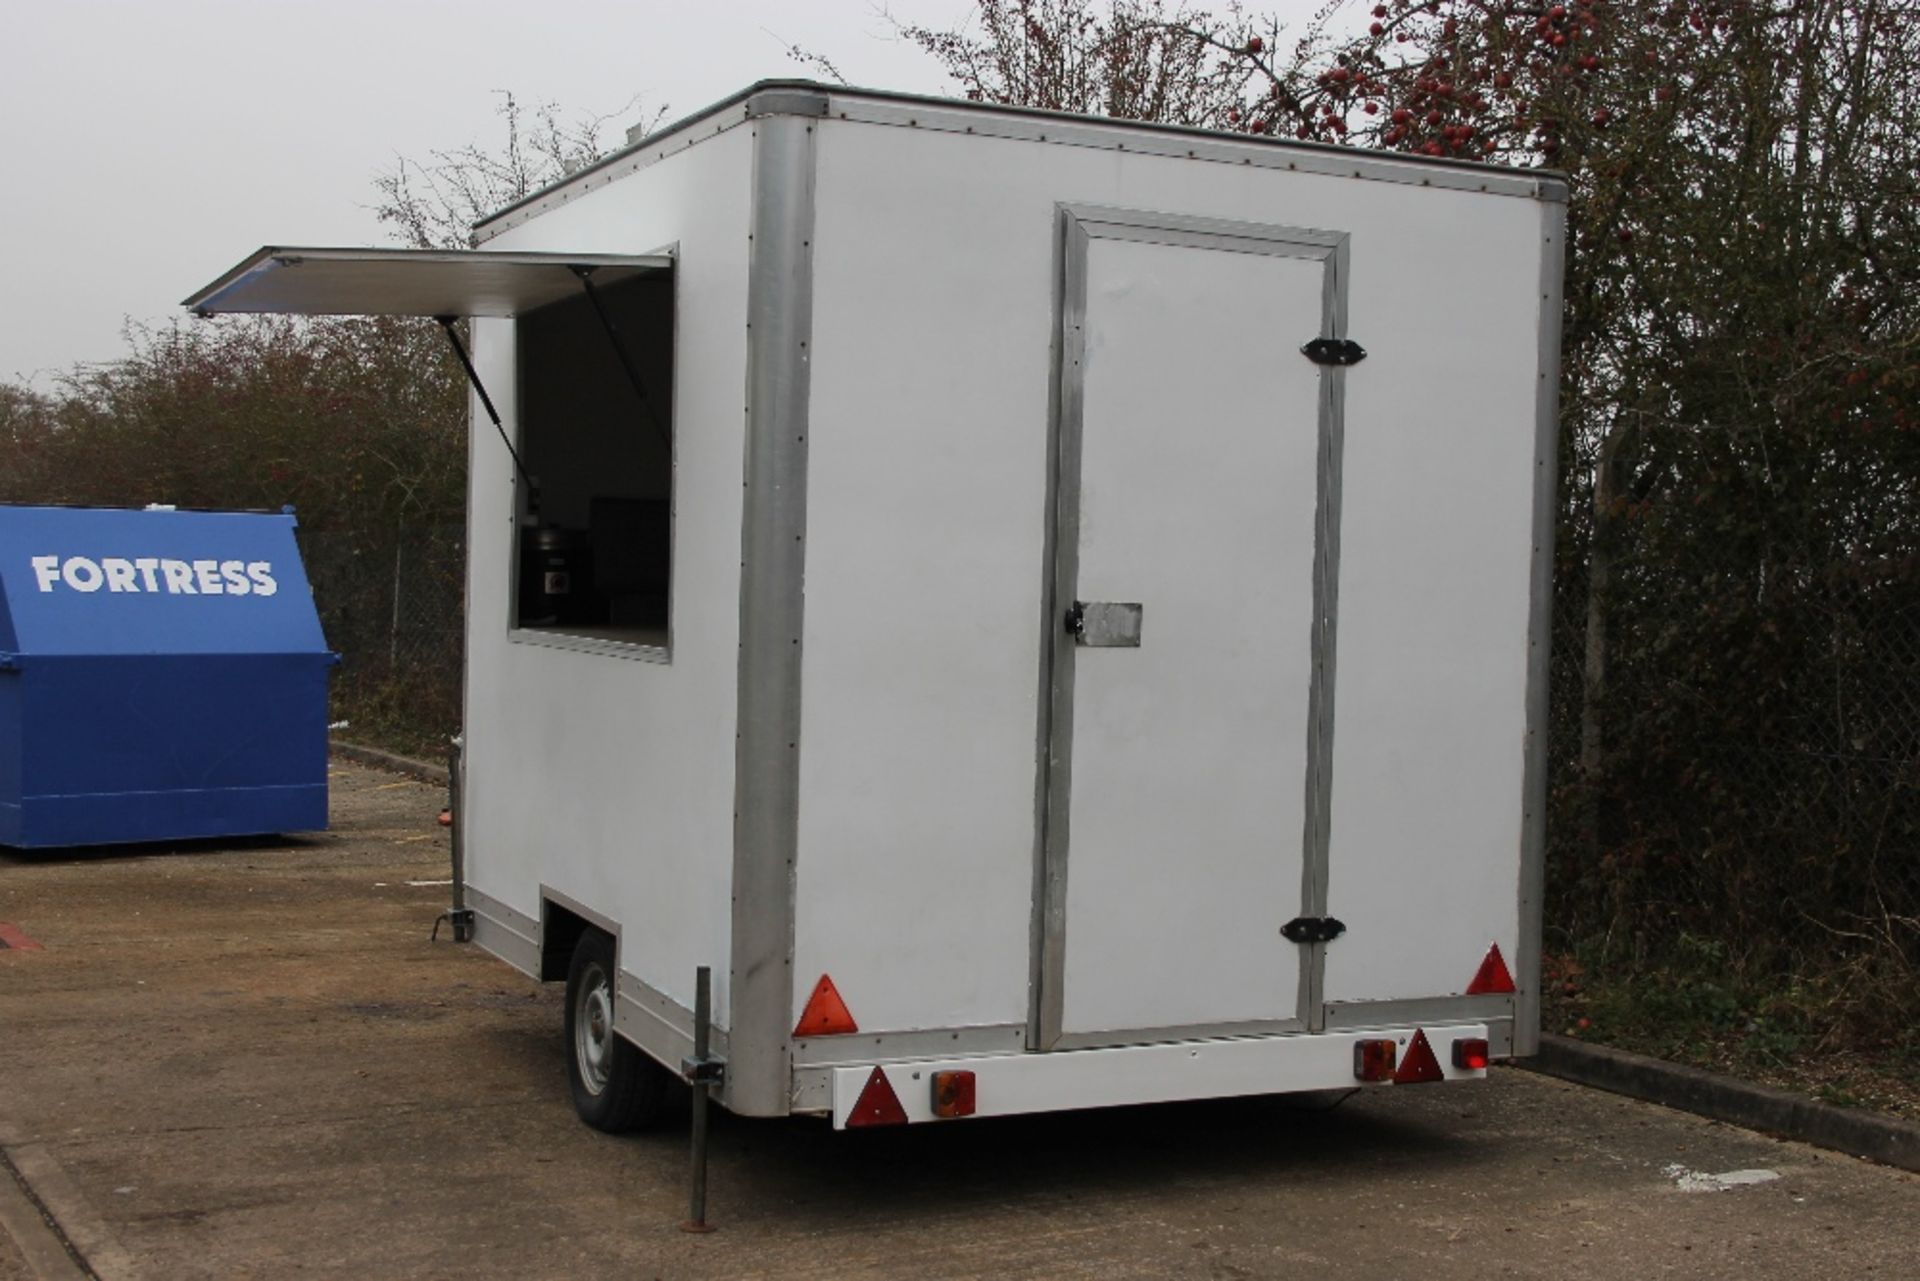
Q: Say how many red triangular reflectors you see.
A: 4